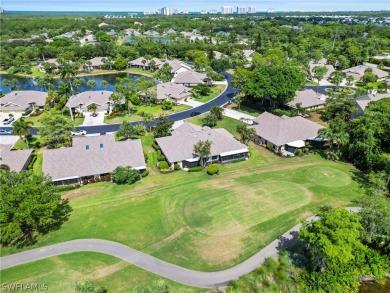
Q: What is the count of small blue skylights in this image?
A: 2